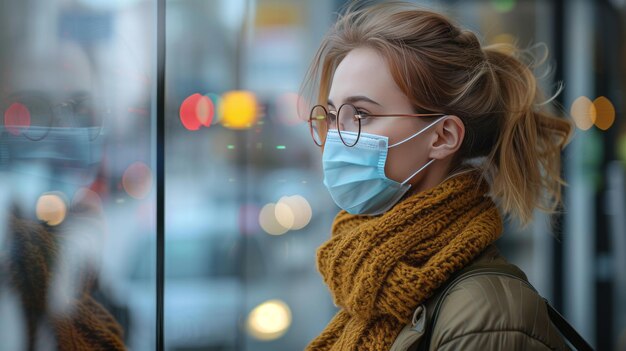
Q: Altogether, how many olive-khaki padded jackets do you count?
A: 1